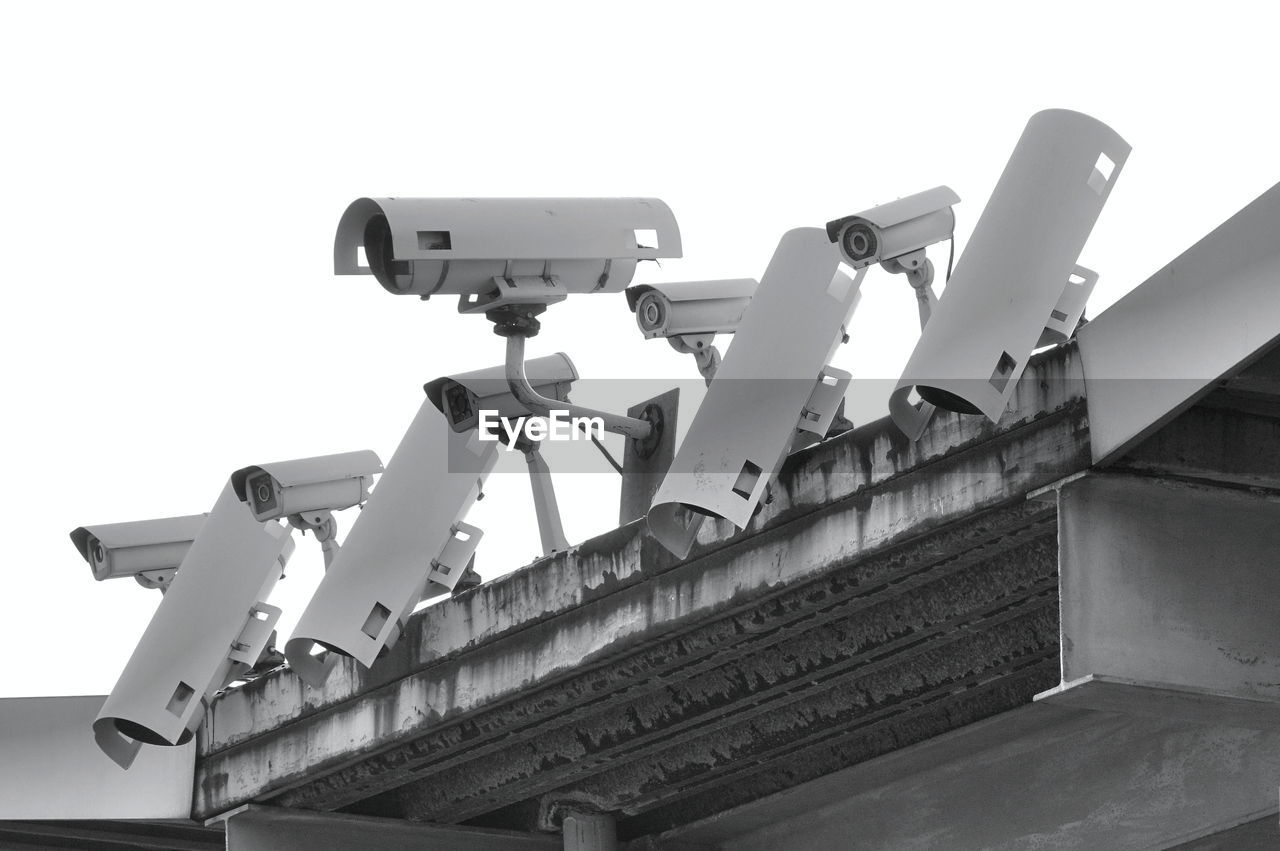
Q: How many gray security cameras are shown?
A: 10